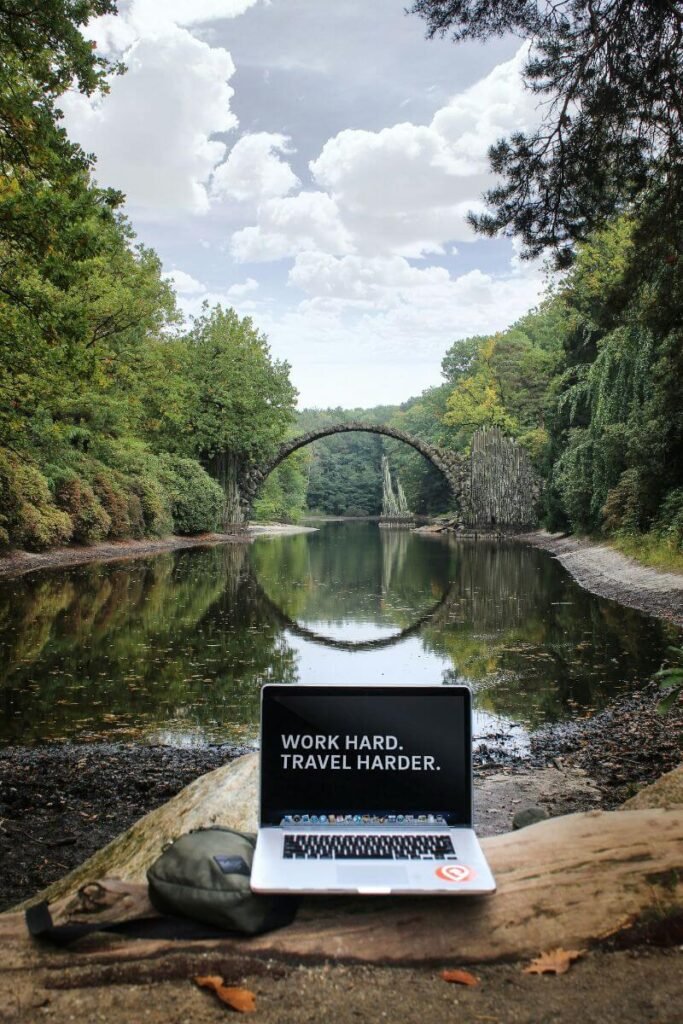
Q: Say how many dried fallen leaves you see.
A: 3